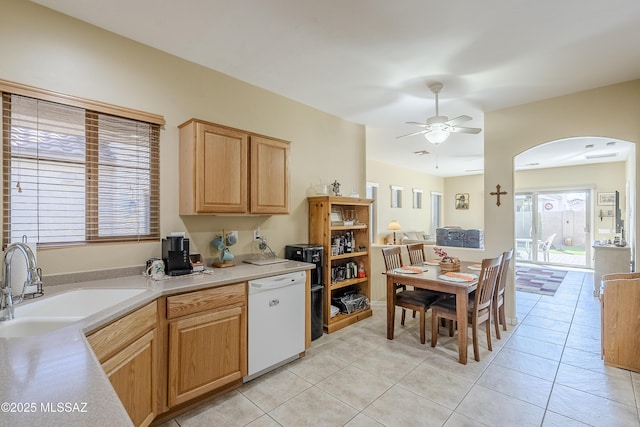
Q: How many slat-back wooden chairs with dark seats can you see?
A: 4